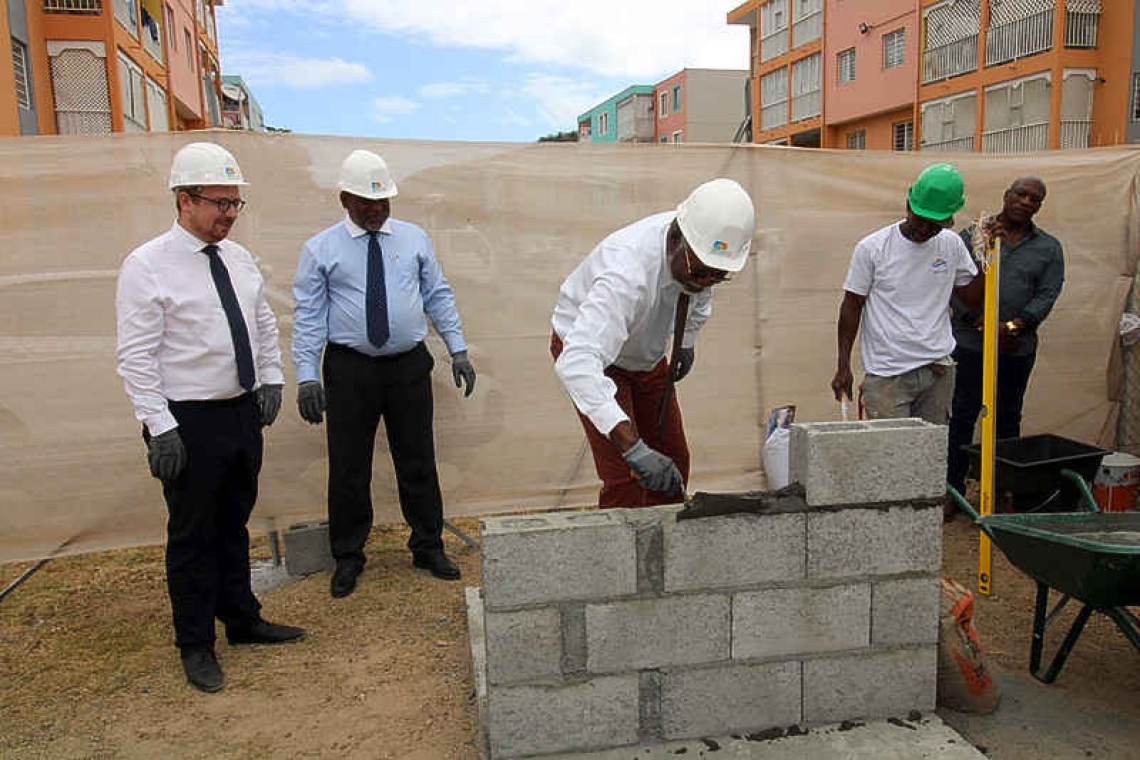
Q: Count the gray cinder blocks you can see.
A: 12